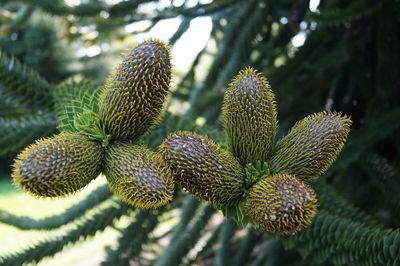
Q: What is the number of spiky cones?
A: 7